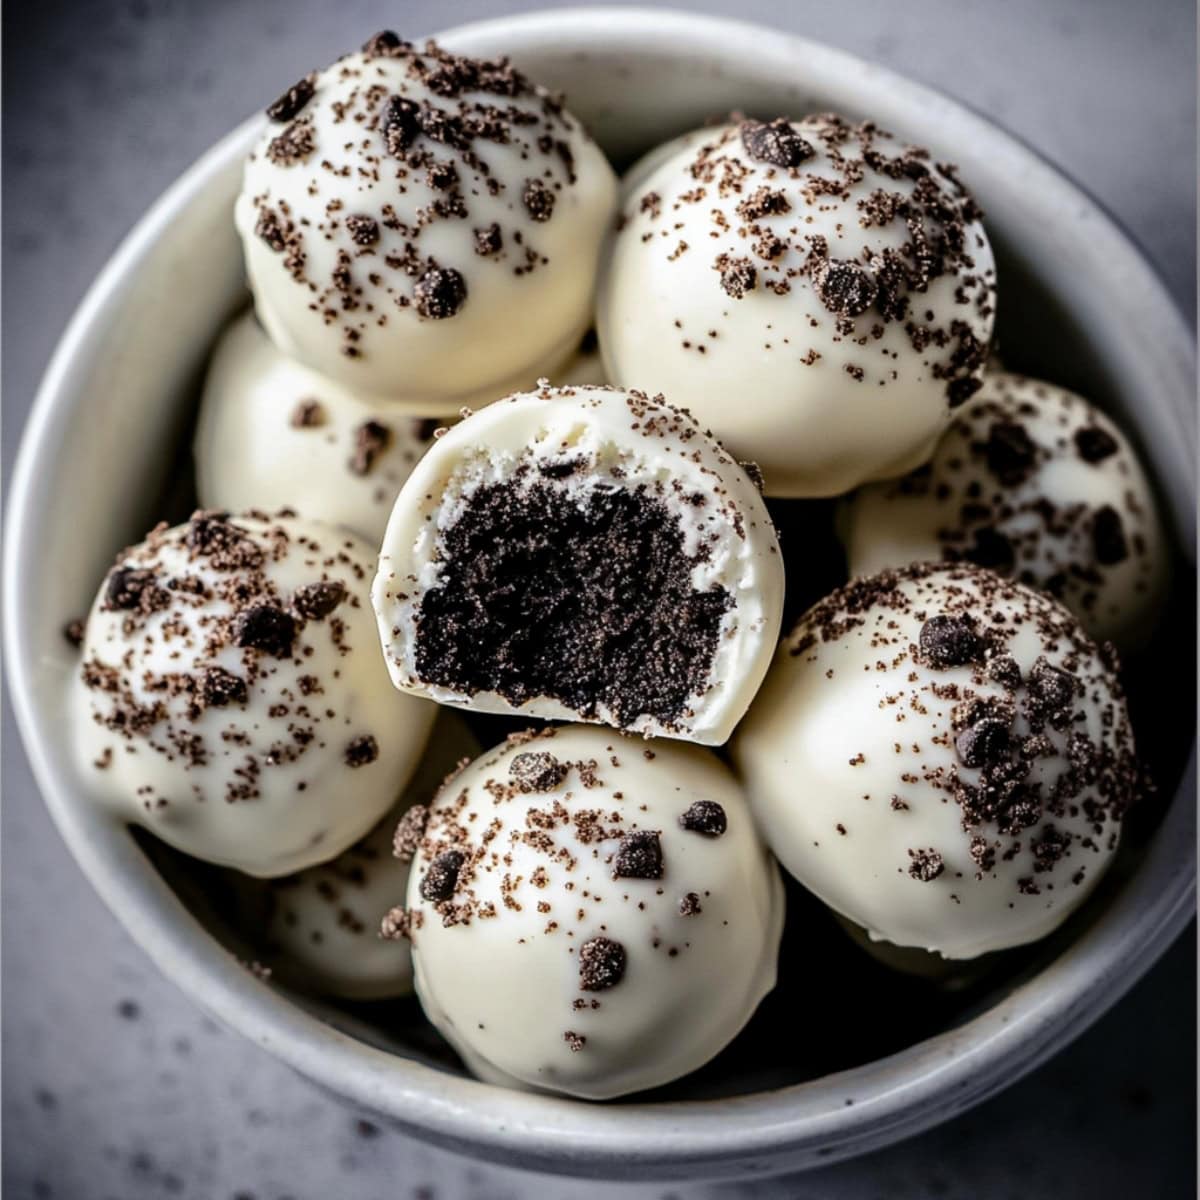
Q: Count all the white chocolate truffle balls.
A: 9